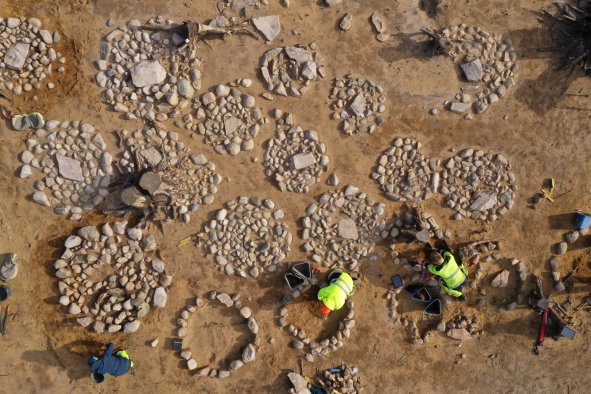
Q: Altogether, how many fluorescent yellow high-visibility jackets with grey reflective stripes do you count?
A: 2